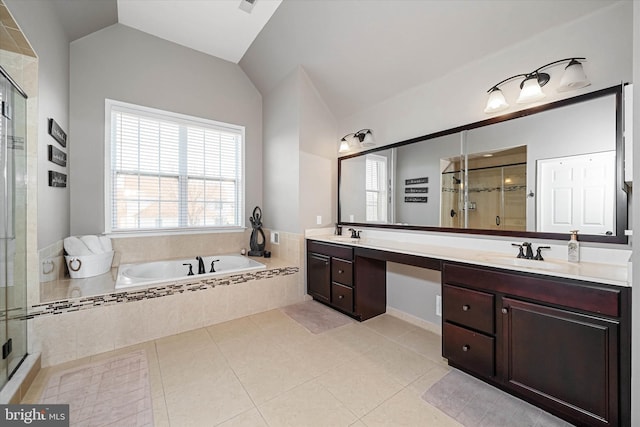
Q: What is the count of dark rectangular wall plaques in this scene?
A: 3